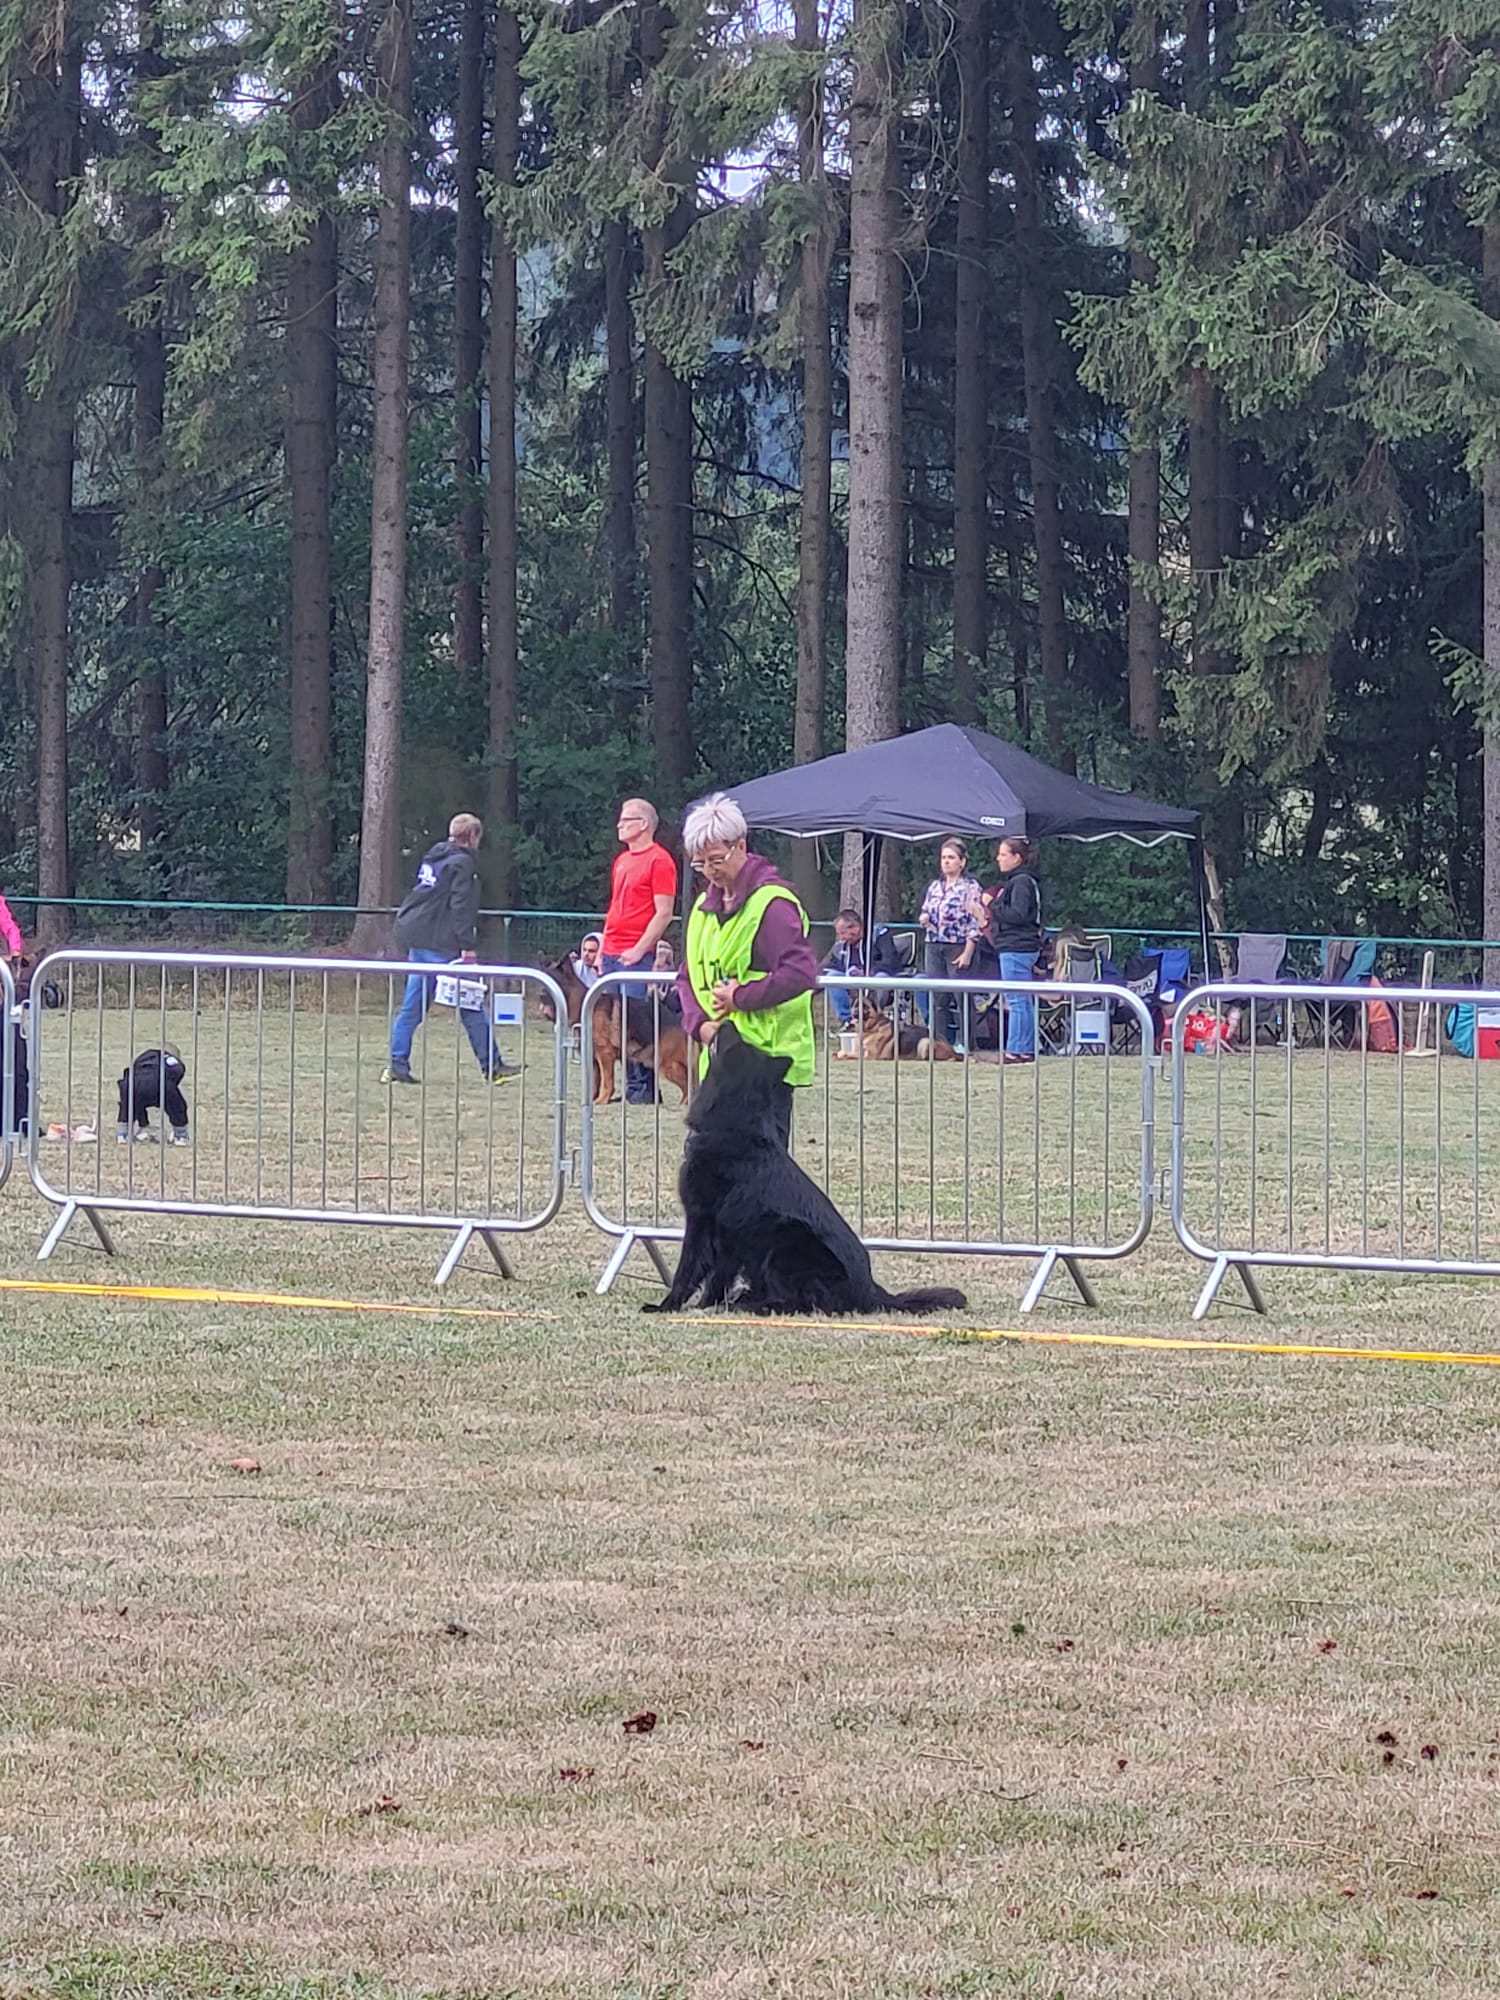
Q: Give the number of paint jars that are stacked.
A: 0